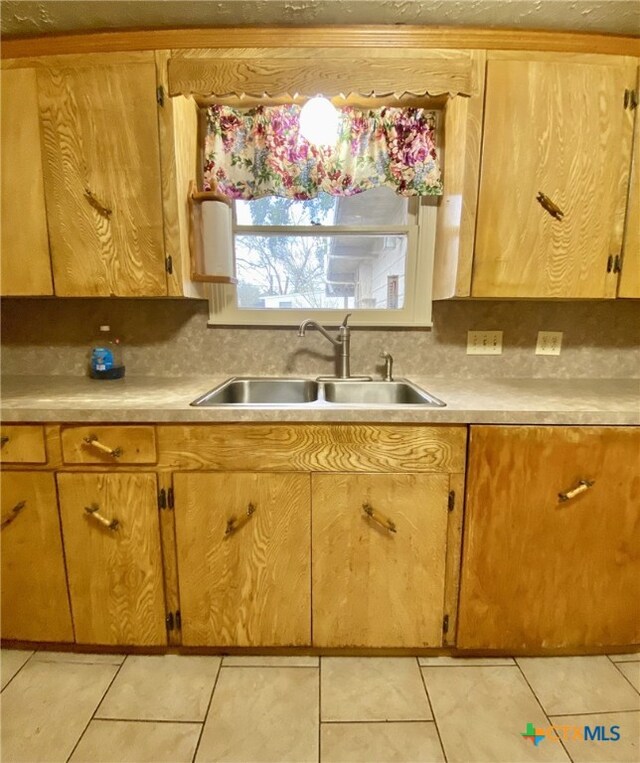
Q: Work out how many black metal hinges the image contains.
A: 12